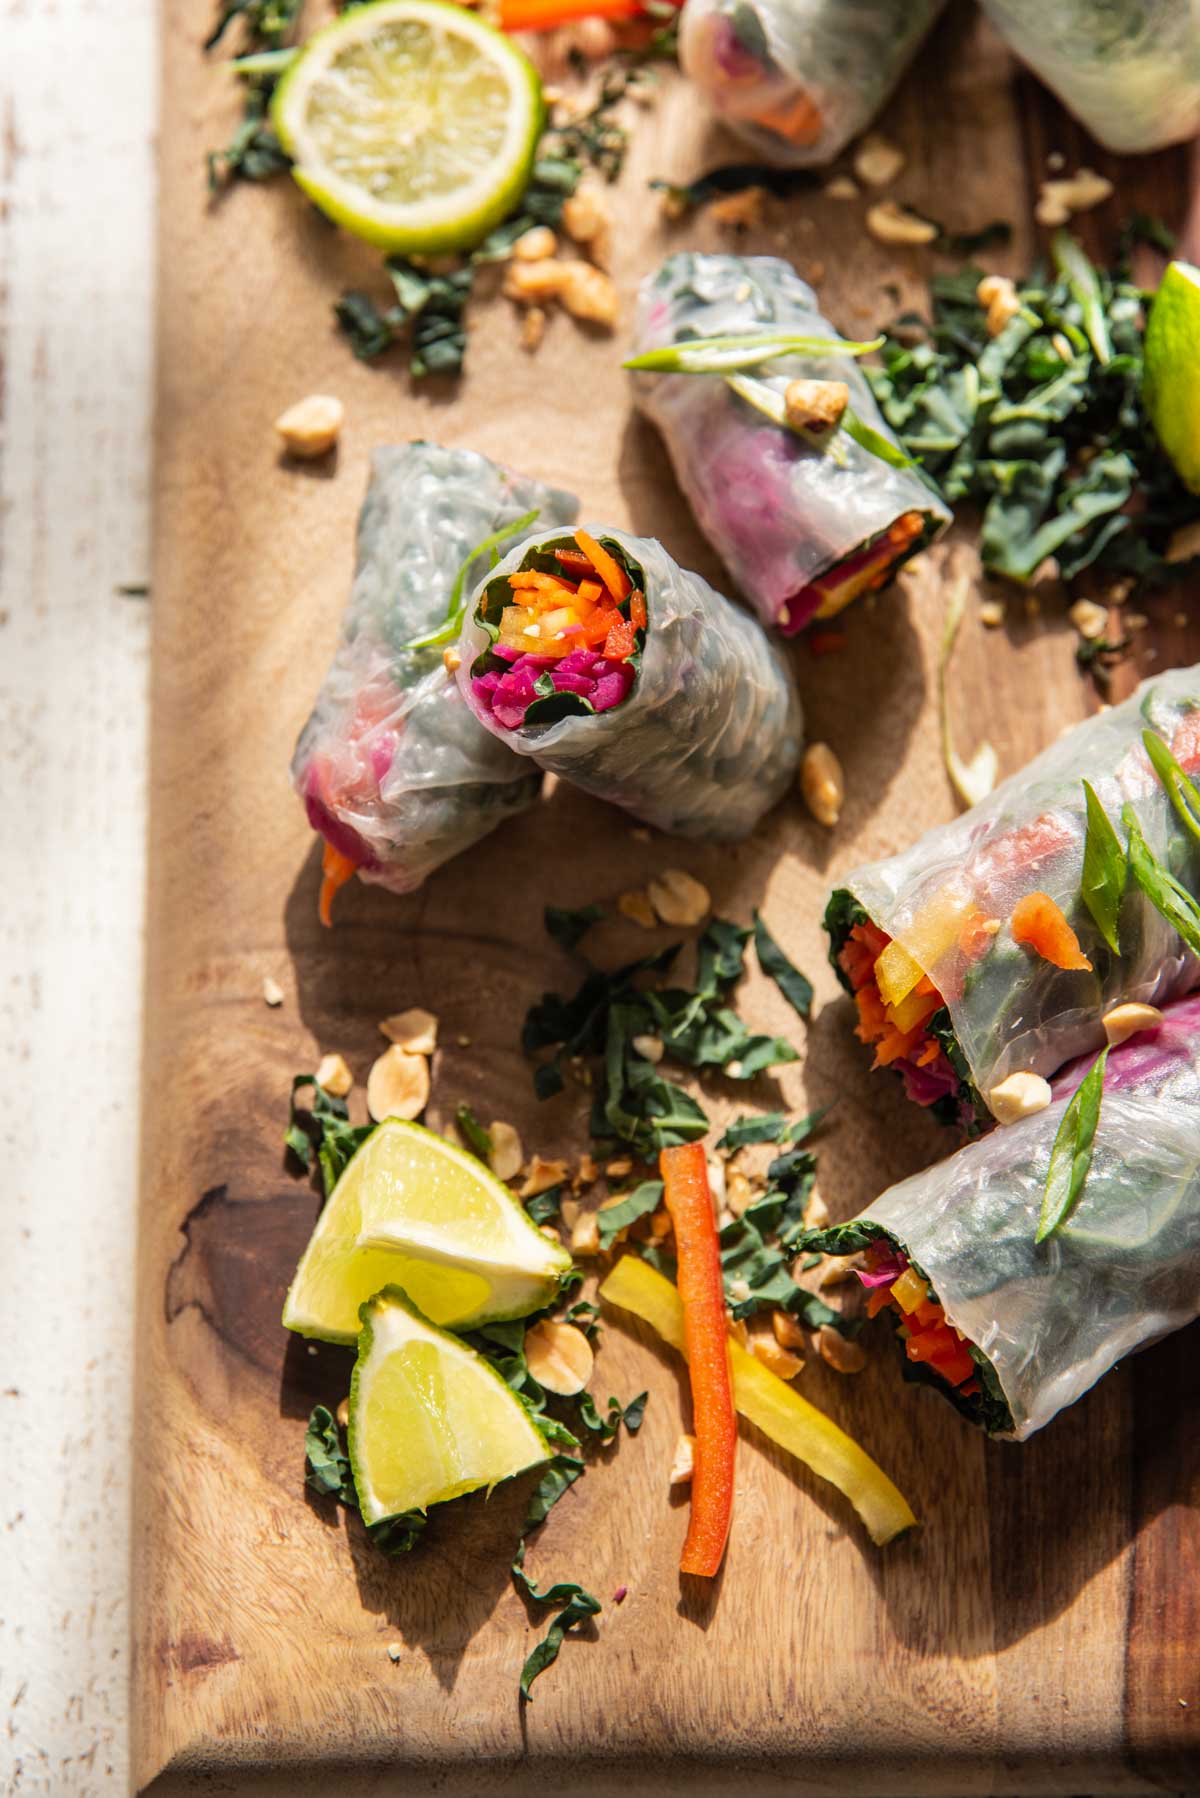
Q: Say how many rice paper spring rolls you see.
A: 7